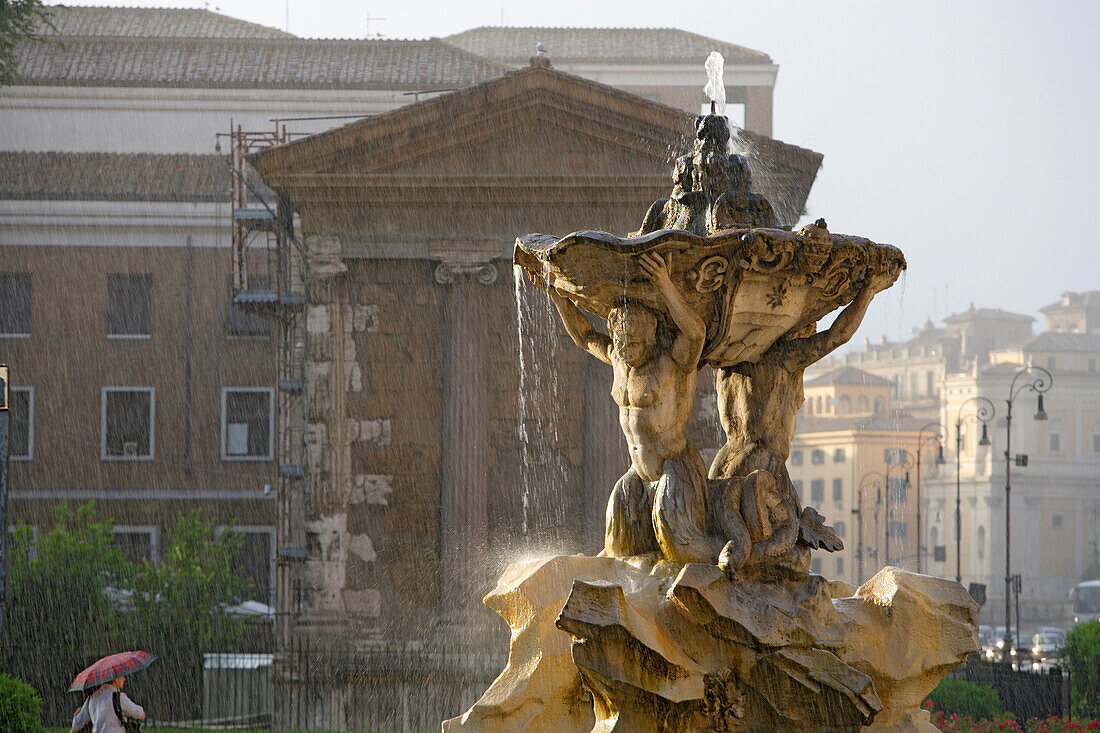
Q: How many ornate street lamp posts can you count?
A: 5